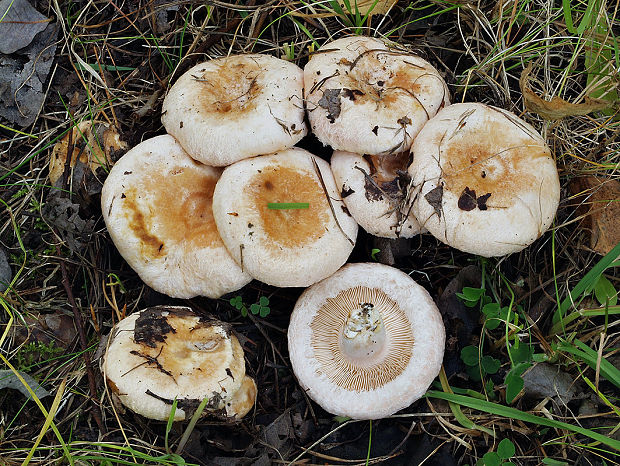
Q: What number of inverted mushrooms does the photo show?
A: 1